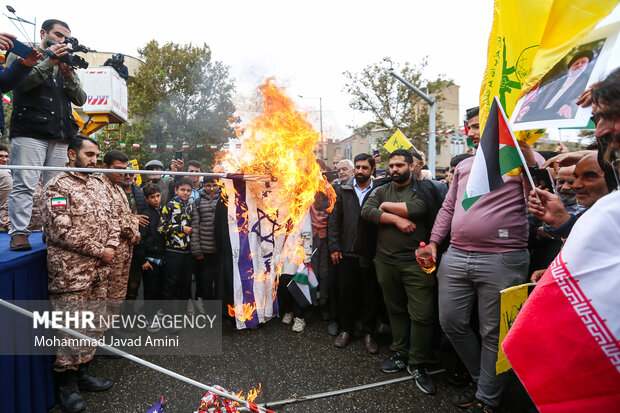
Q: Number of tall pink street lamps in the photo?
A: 0